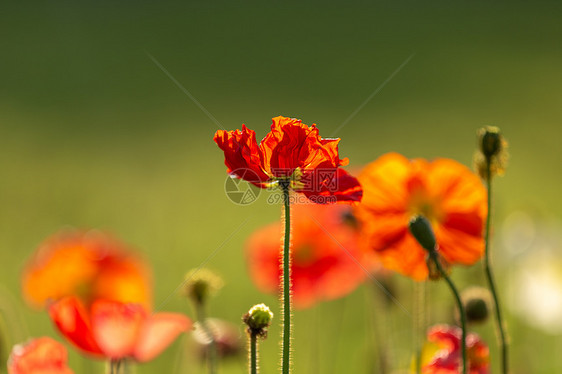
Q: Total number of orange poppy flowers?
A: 2